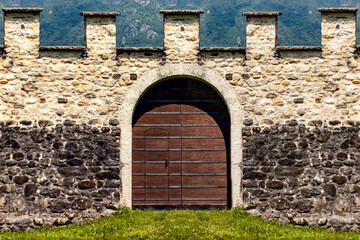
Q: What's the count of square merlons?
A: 5